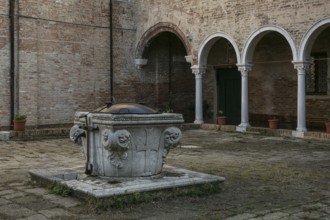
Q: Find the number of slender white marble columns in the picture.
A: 3